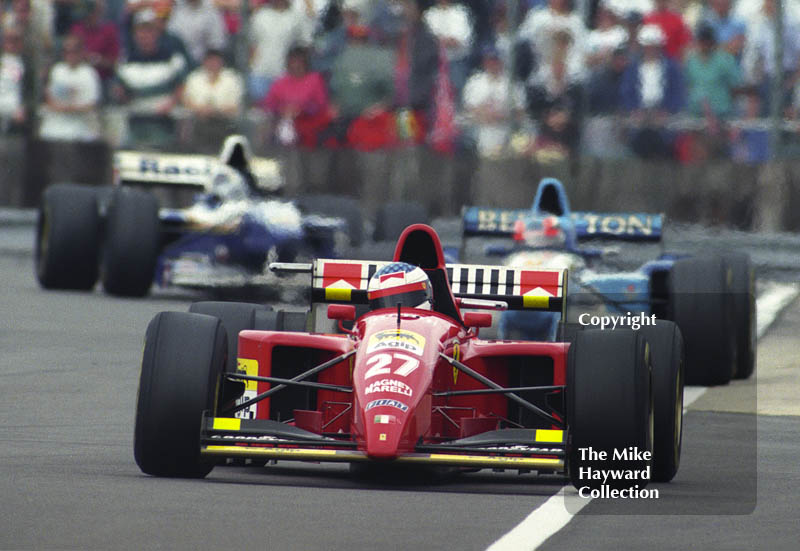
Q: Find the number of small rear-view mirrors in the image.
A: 2